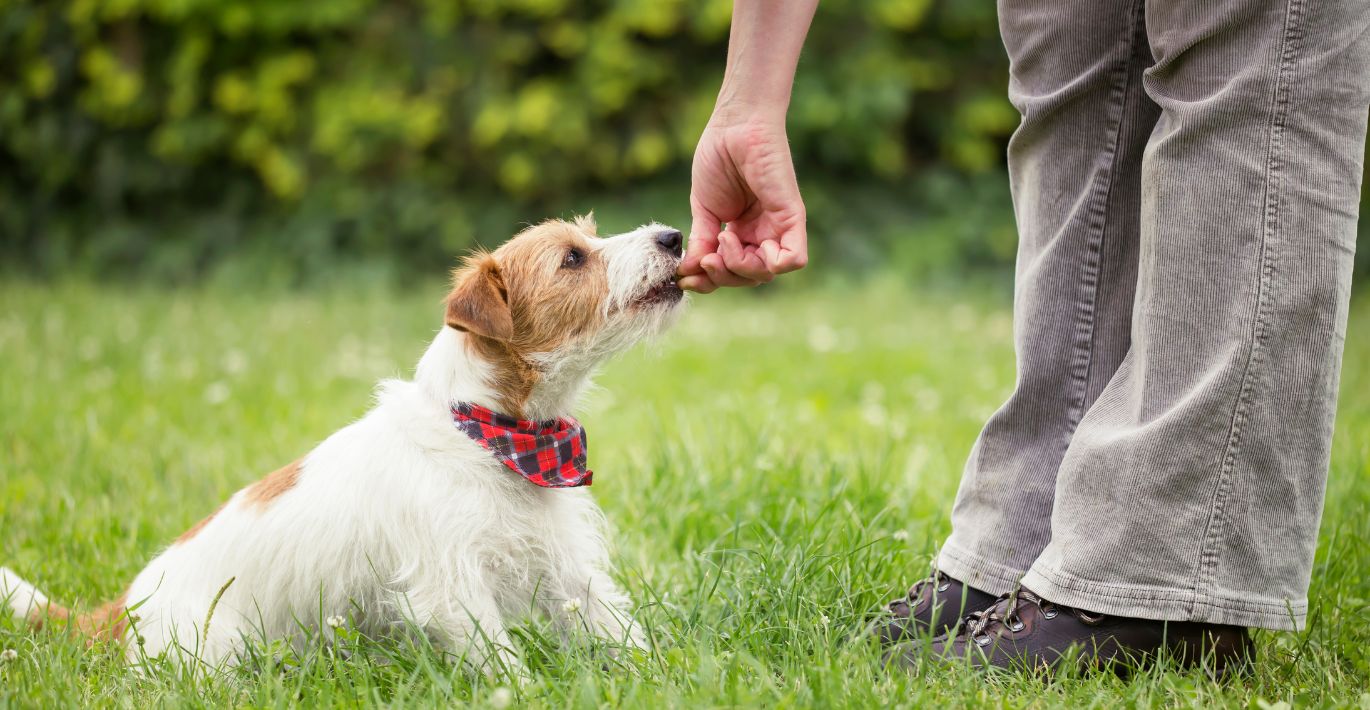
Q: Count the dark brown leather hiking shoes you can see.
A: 2